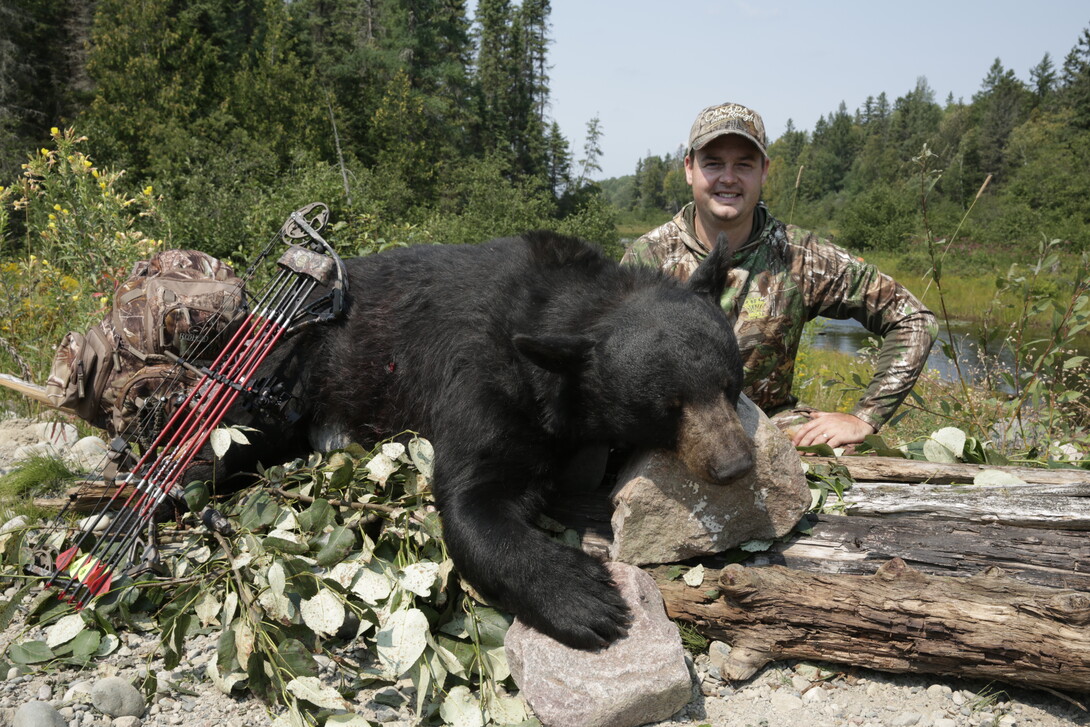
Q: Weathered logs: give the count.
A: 4